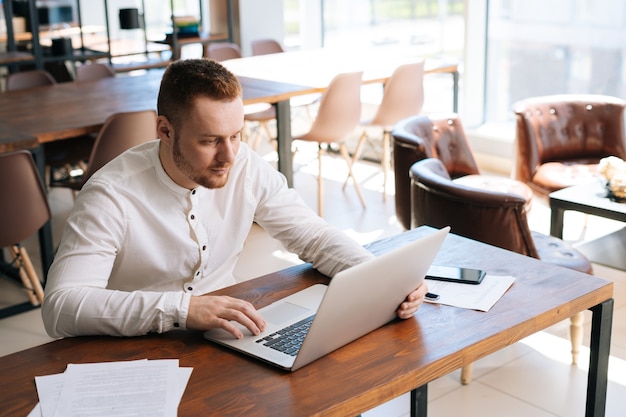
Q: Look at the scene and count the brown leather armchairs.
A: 3